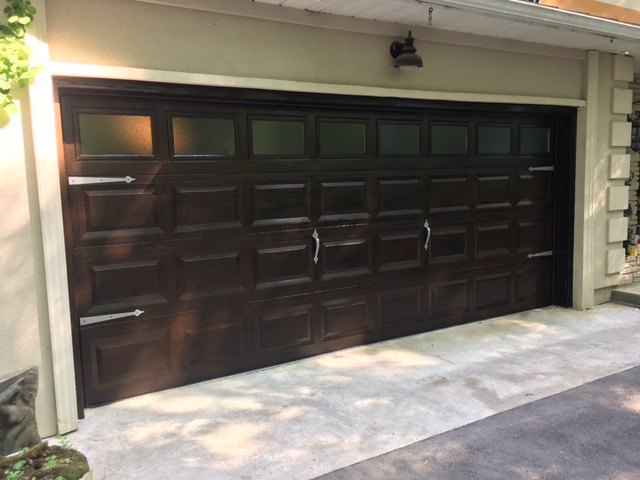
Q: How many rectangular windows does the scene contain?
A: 8